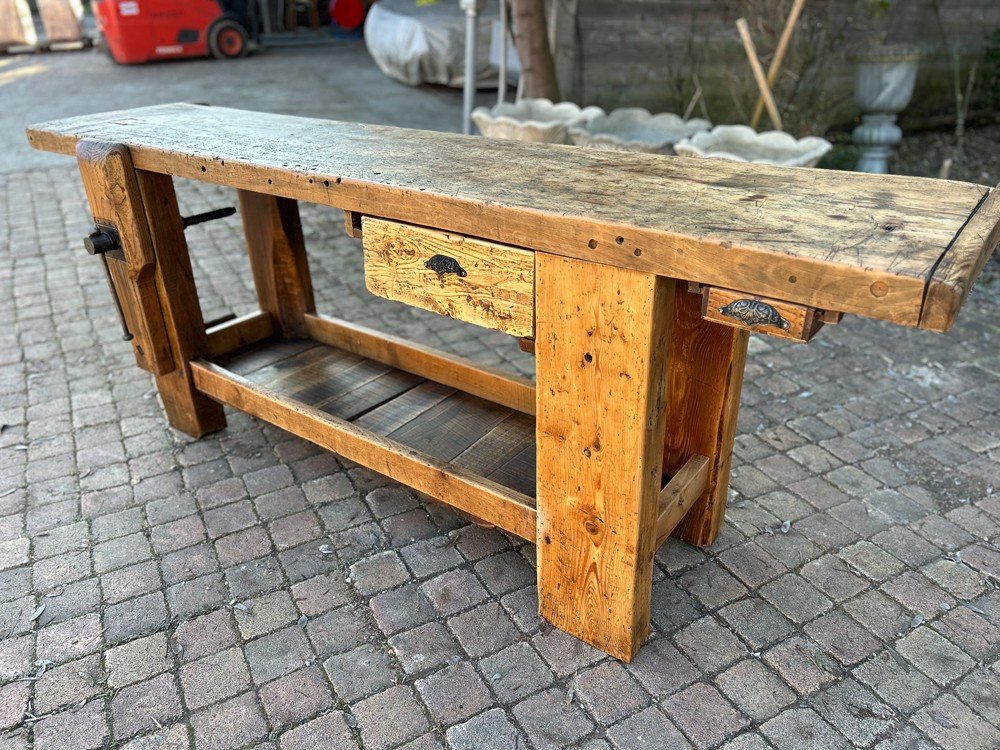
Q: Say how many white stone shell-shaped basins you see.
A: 3